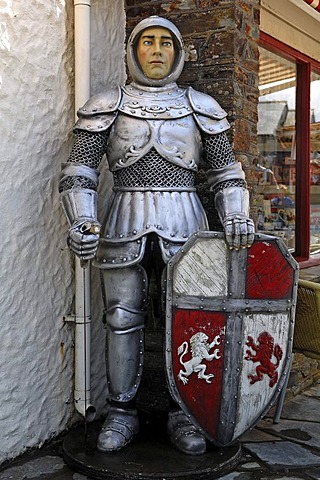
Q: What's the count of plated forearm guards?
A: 2